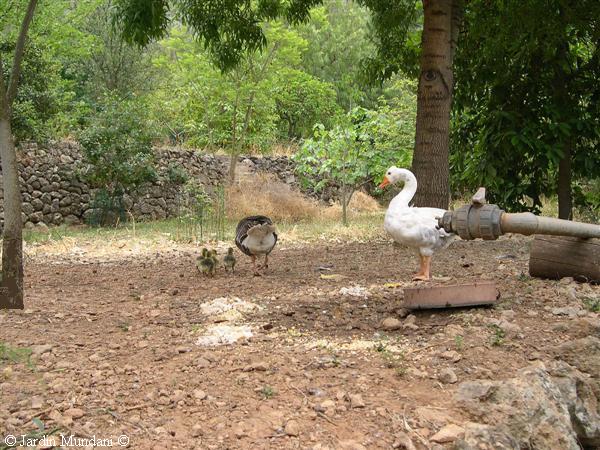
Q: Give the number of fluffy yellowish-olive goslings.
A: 4